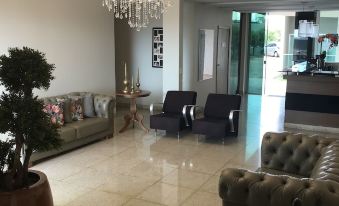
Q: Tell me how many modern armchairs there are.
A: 2